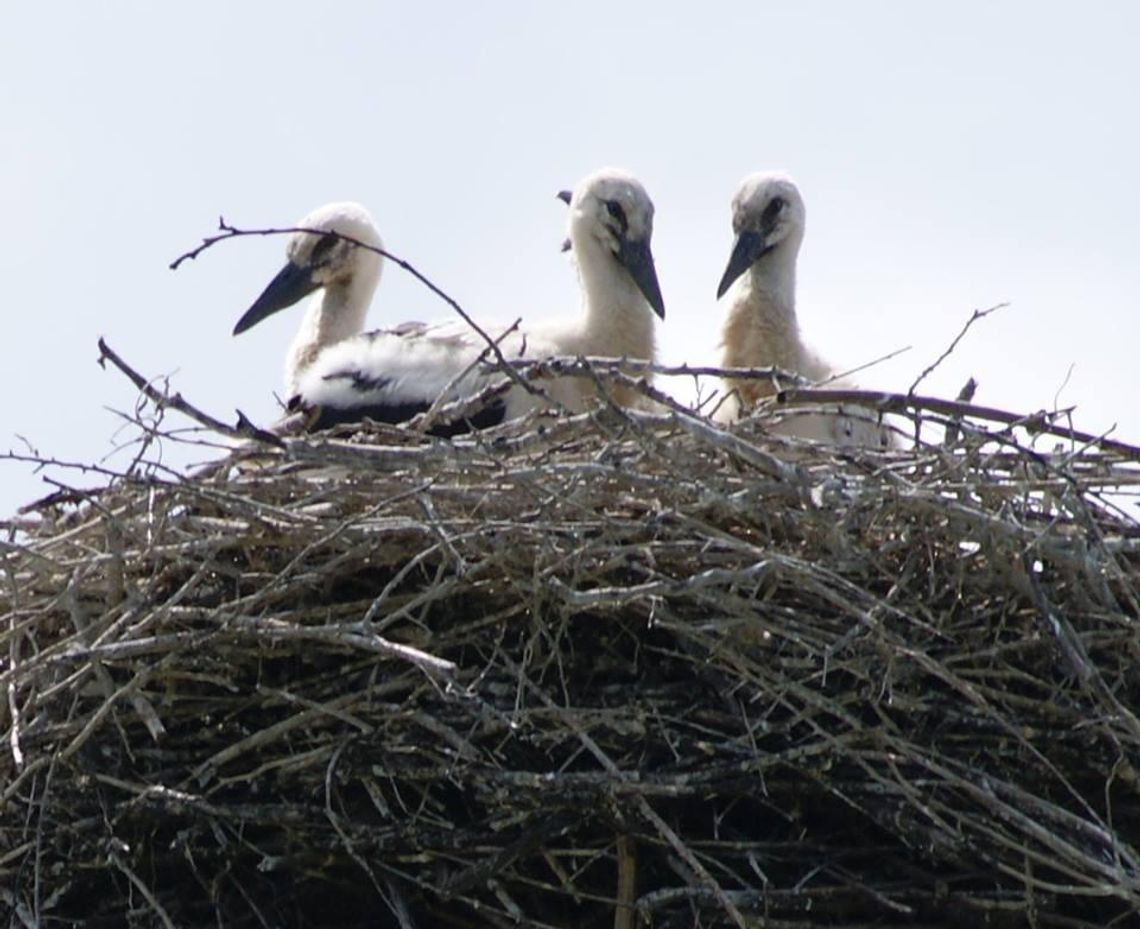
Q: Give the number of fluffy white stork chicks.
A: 3